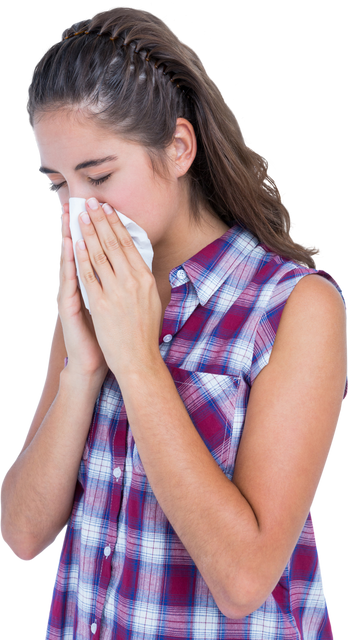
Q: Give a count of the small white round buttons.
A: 5